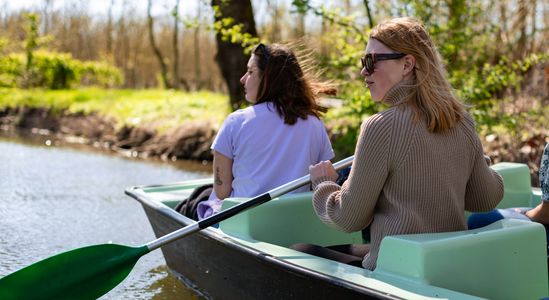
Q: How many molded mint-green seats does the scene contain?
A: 3